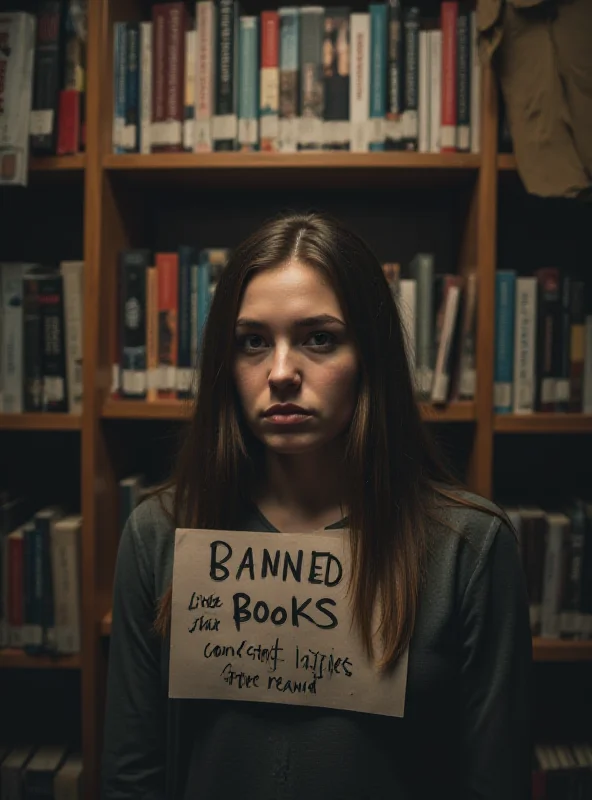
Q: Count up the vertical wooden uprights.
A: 2